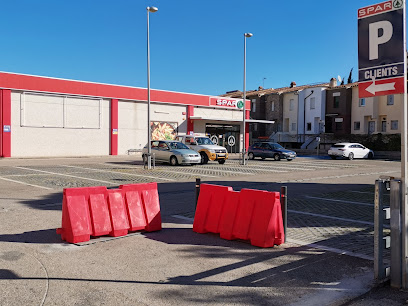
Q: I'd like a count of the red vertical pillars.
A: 4